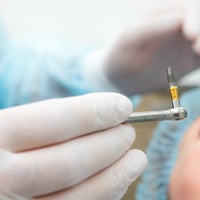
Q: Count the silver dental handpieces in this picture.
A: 1